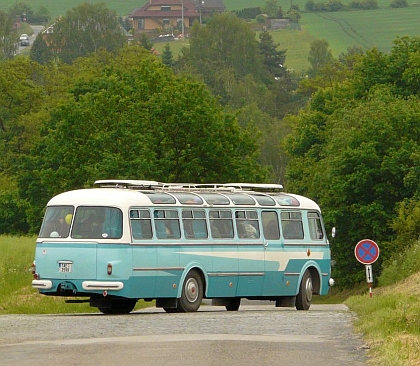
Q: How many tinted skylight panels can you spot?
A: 6